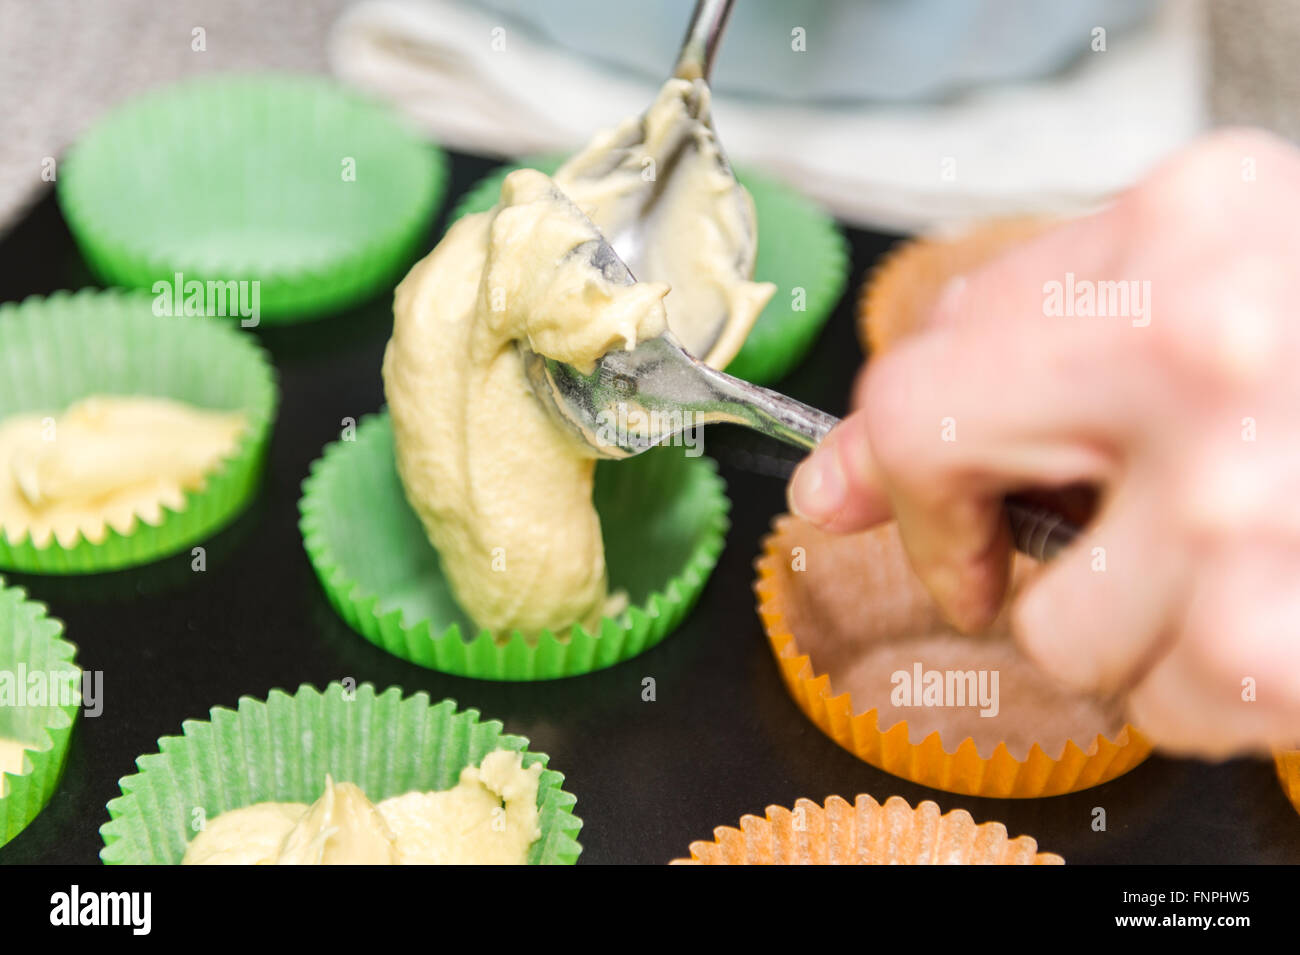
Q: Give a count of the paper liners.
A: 10